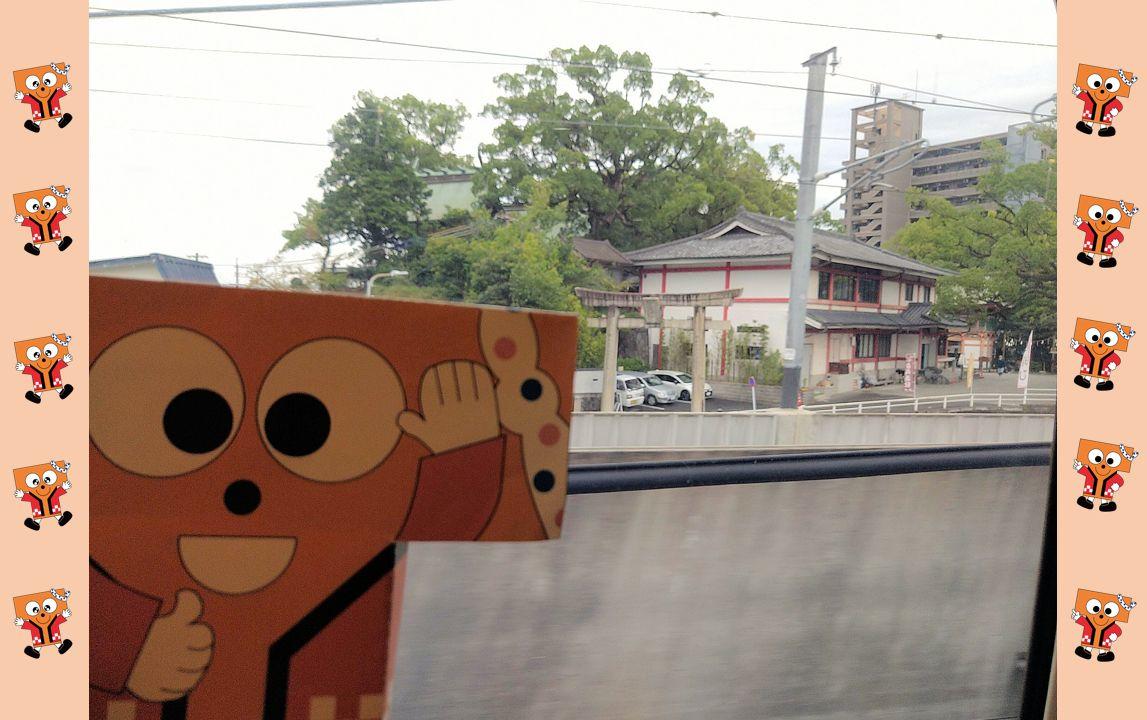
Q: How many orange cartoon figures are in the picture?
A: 11